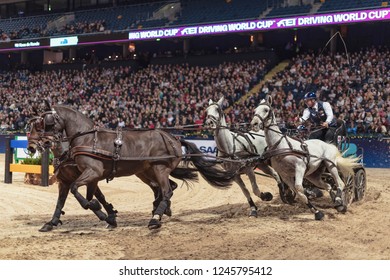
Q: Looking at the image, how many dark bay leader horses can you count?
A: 2